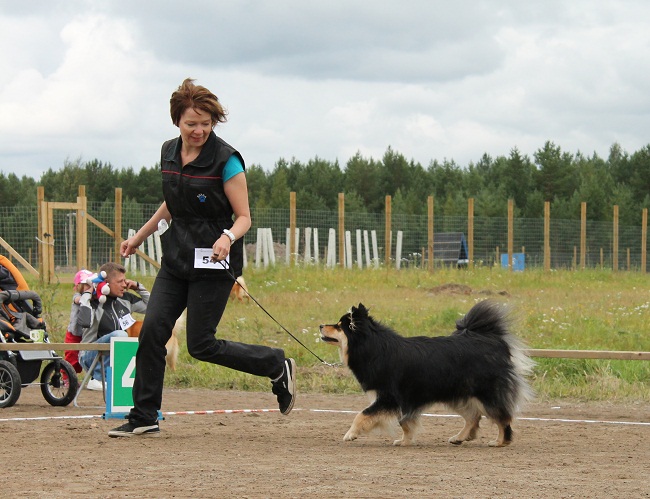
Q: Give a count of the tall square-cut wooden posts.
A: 13